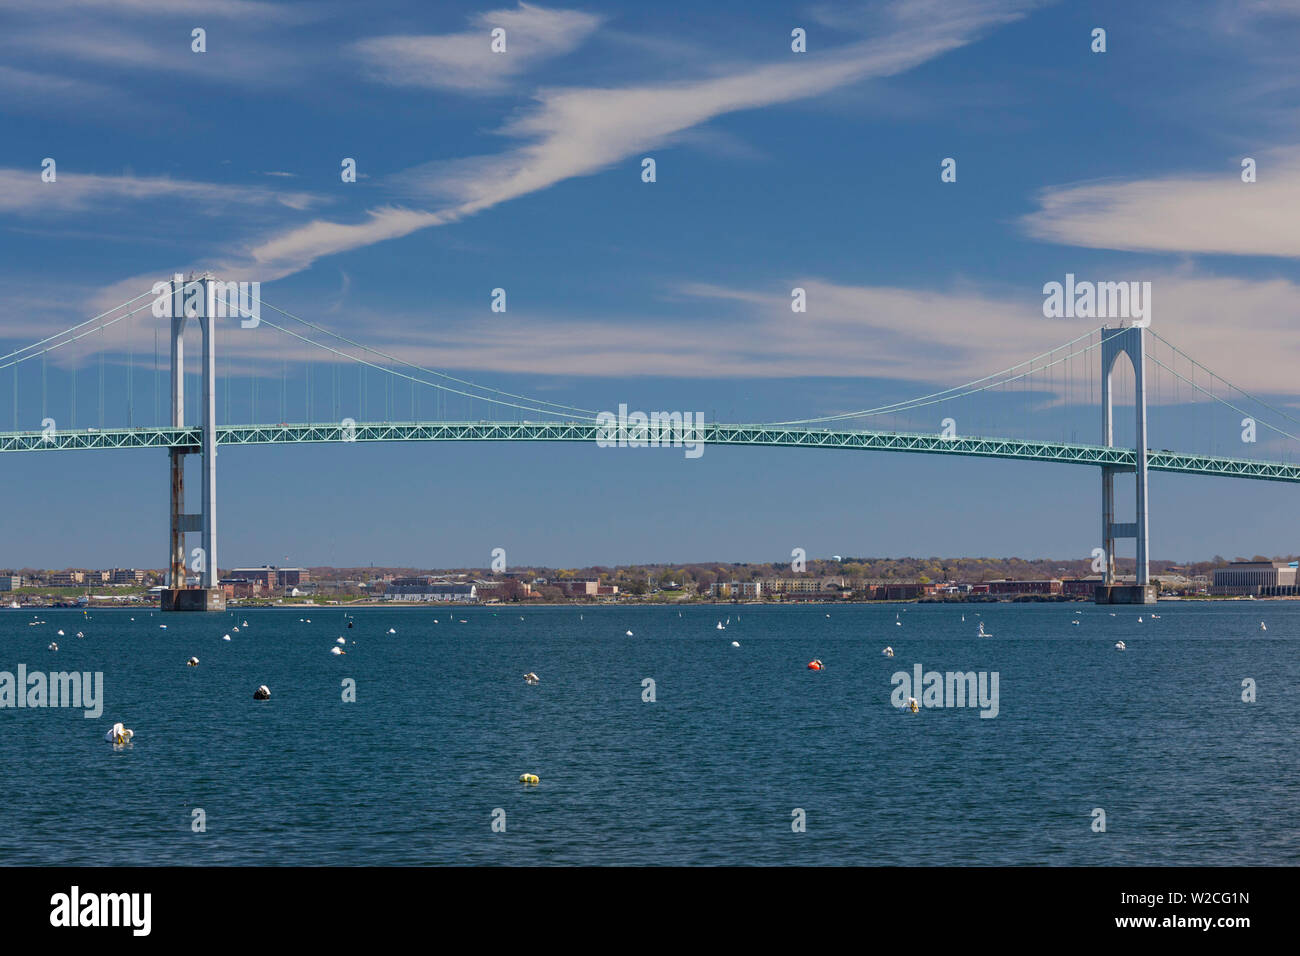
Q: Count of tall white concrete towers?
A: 2